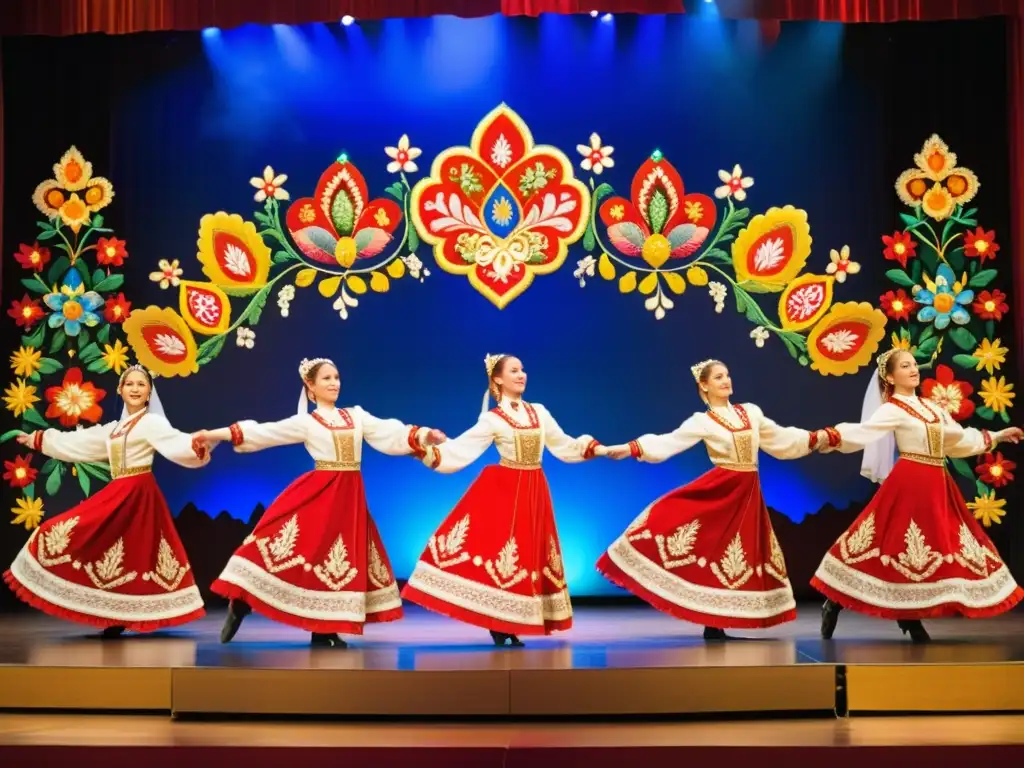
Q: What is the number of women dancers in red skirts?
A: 5